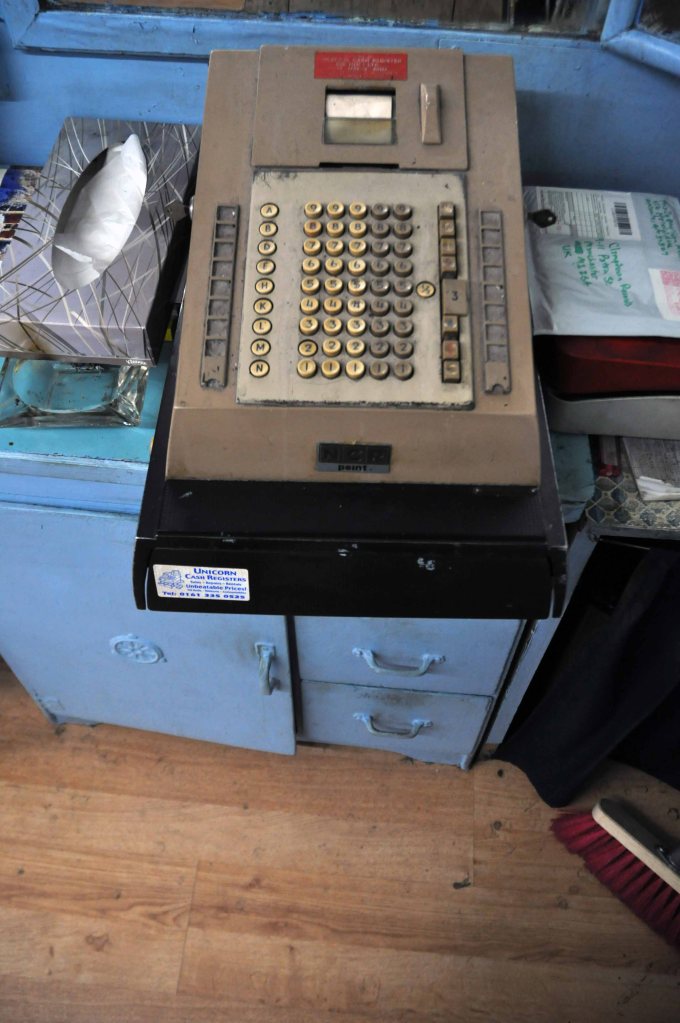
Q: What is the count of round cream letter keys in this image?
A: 9